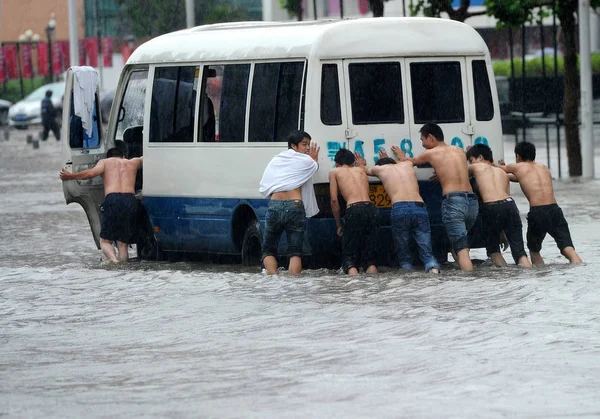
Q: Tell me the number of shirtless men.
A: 6